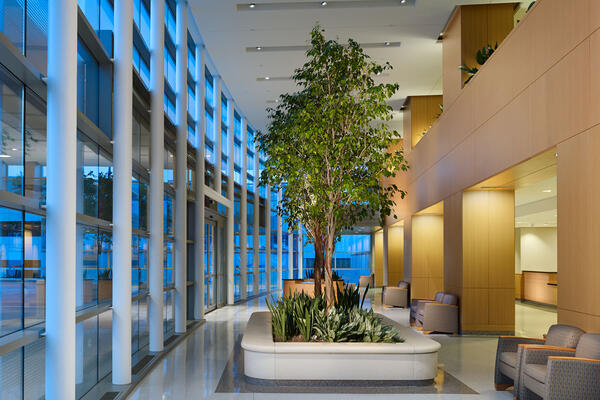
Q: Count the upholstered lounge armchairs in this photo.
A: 6